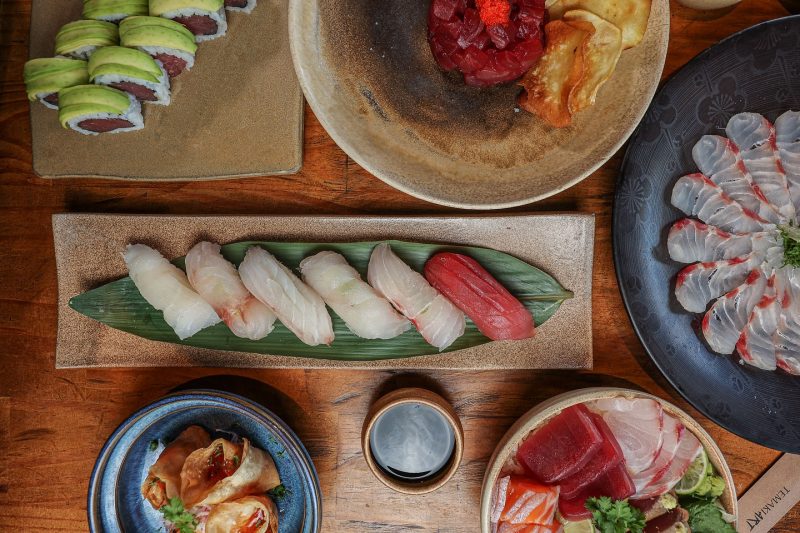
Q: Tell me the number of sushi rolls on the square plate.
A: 8